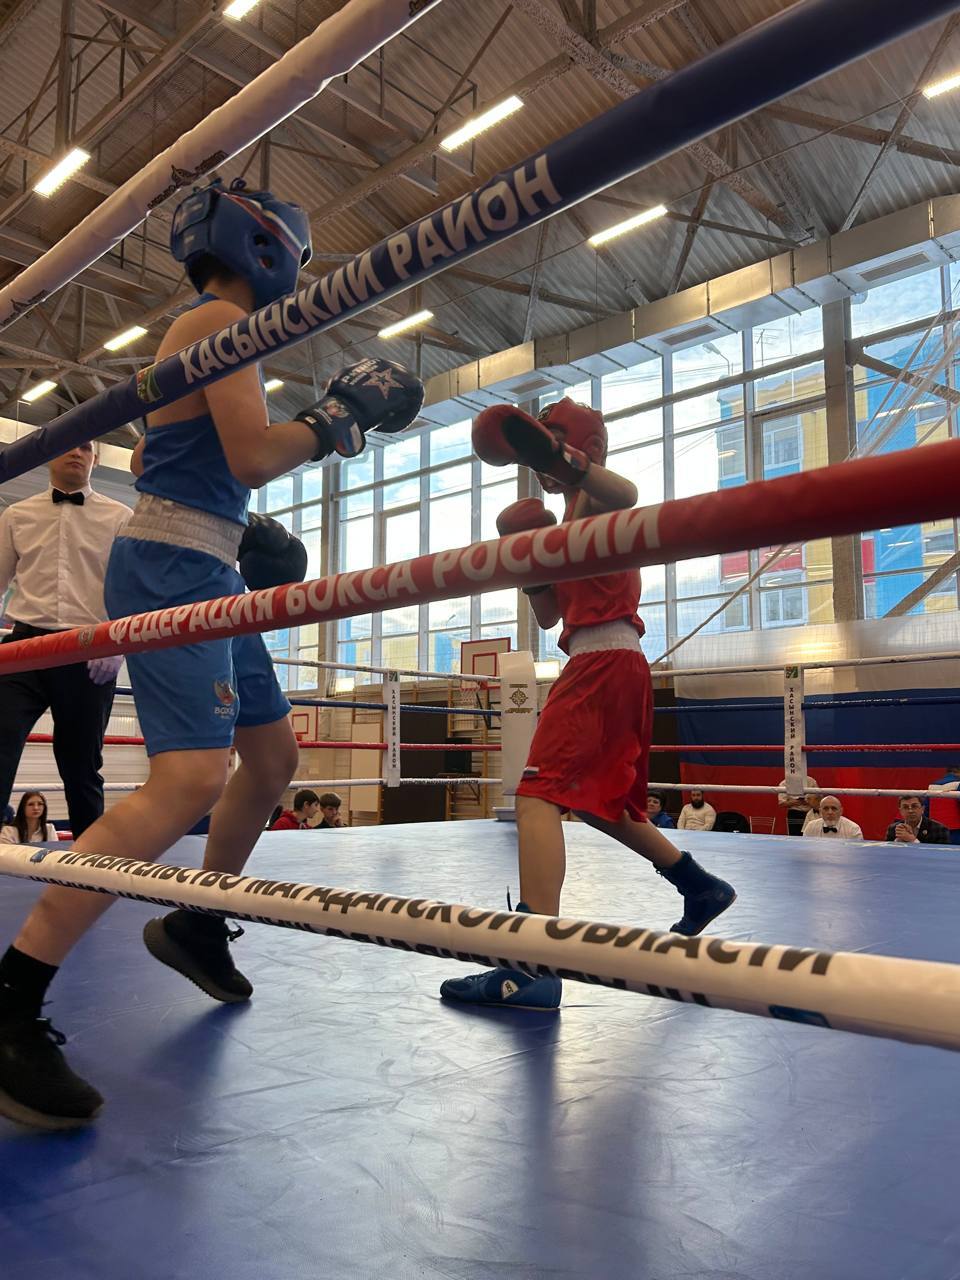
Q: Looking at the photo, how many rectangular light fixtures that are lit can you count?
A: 9